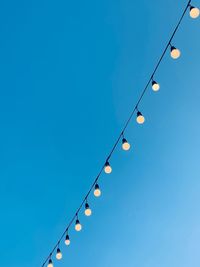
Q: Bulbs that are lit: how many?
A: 12